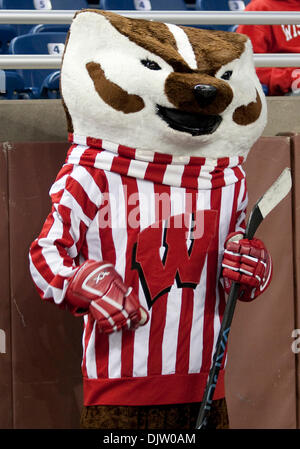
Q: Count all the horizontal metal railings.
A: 2